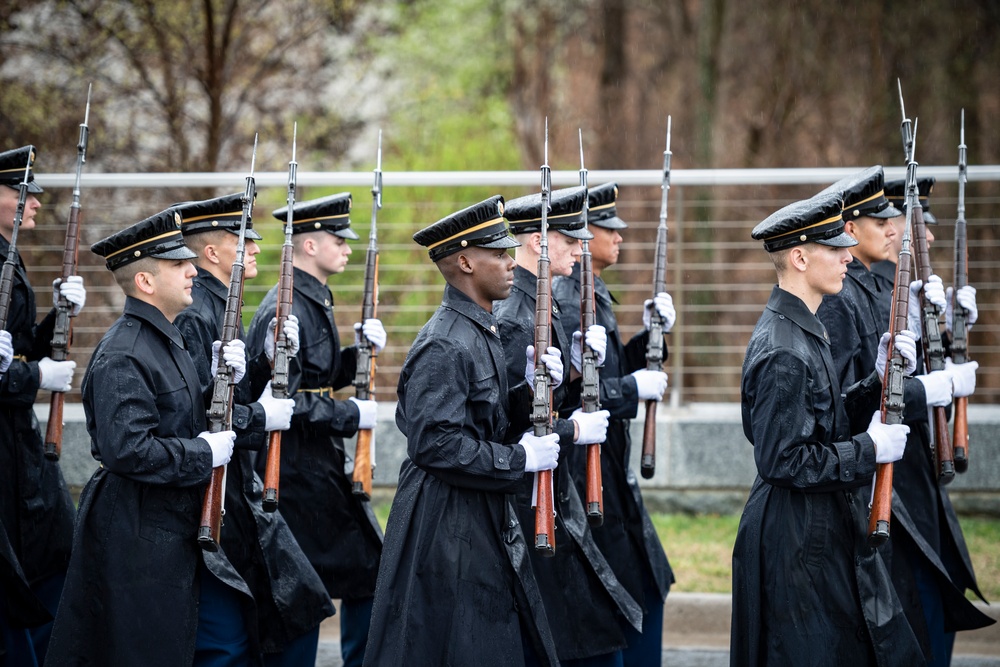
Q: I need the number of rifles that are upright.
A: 11